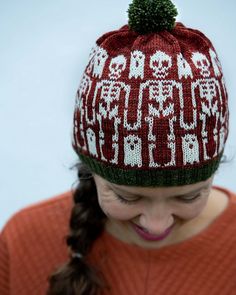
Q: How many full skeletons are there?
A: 3